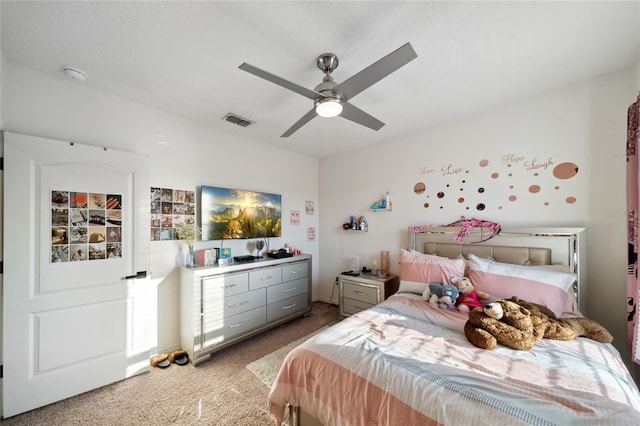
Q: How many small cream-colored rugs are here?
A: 1